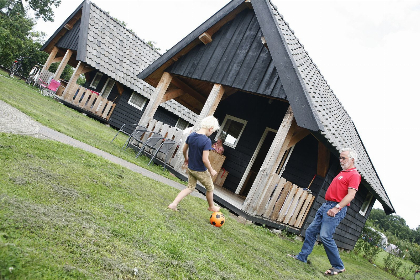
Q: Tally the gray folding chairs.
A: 3